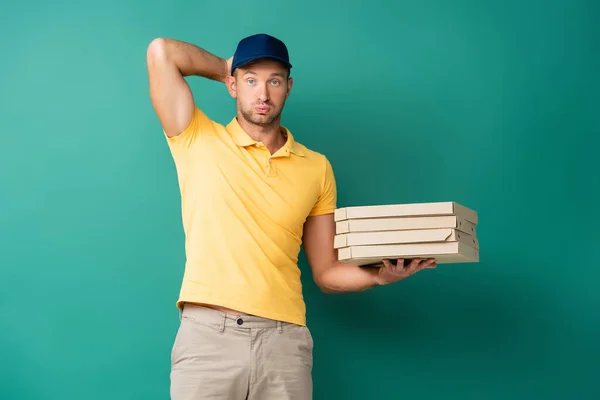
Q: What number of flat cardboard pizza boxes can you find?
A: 4